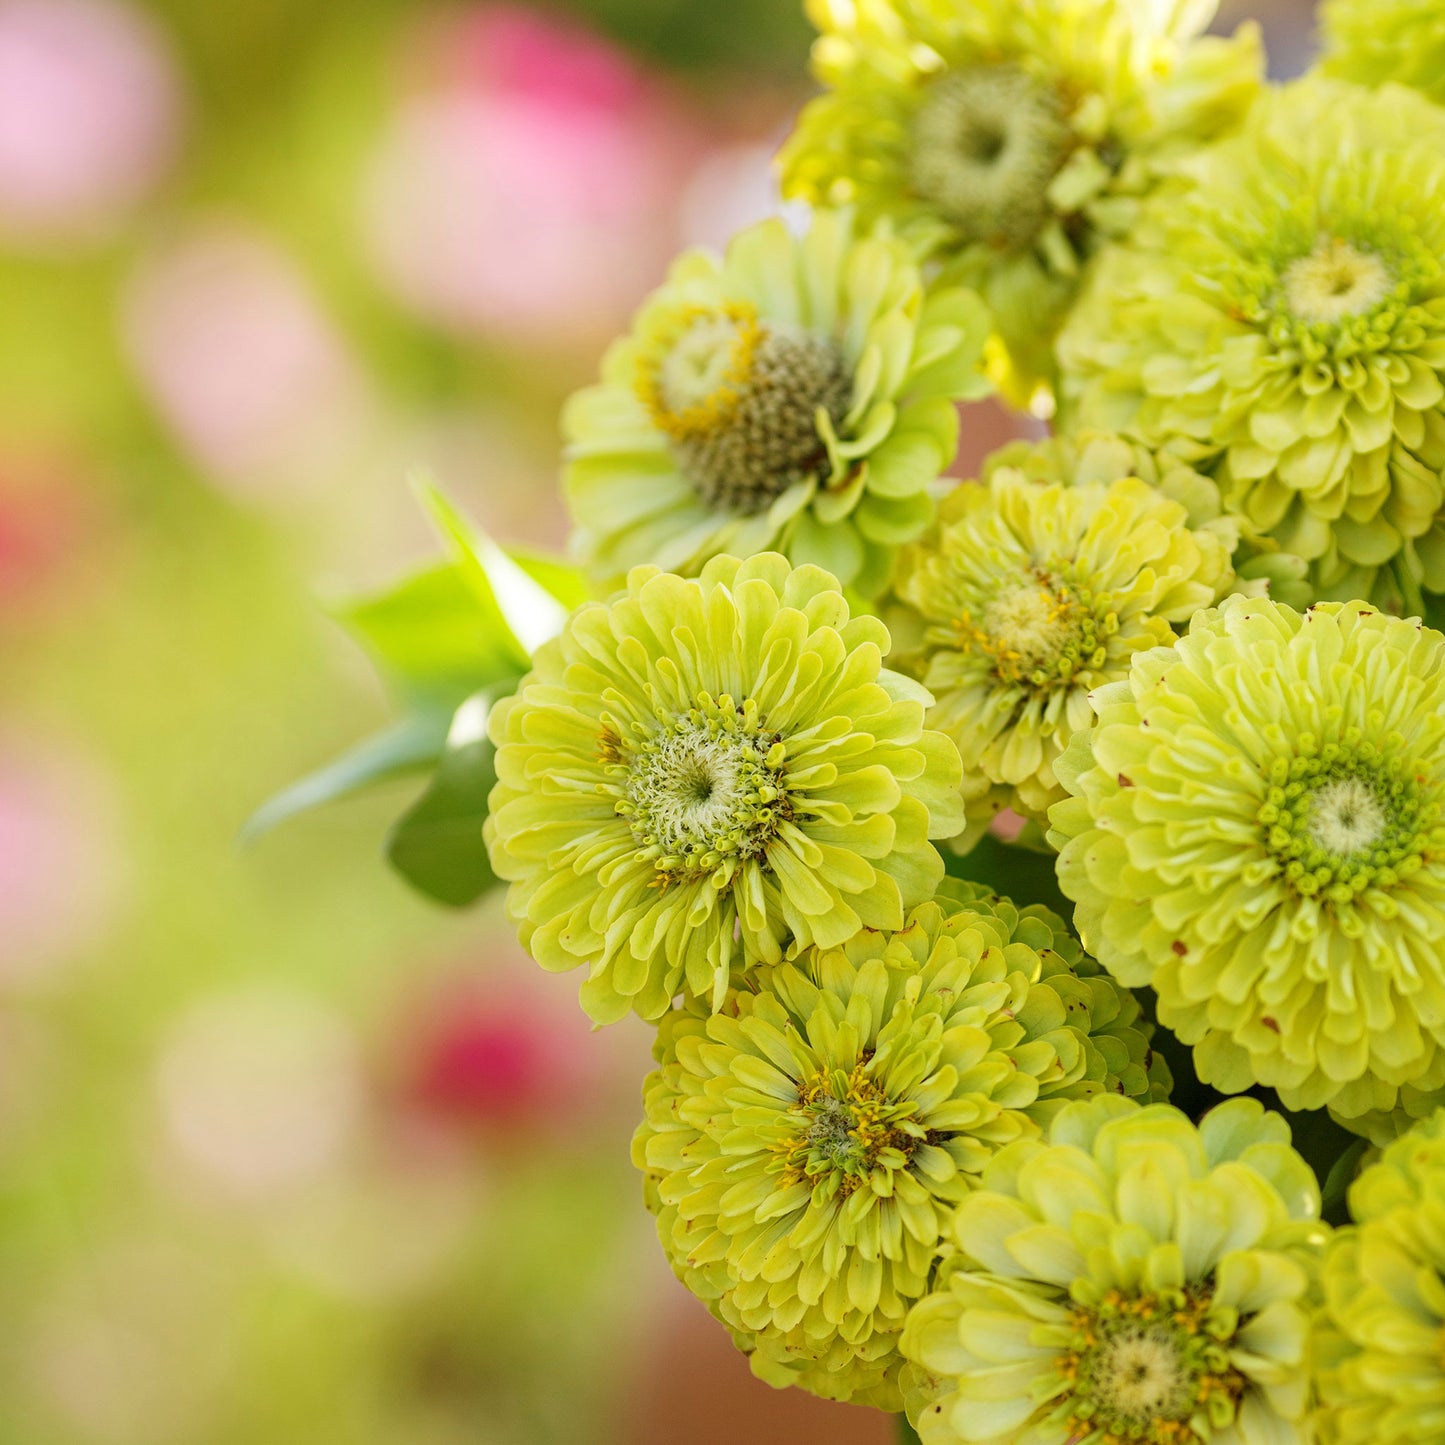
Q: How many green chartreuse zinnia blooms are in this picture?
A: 10